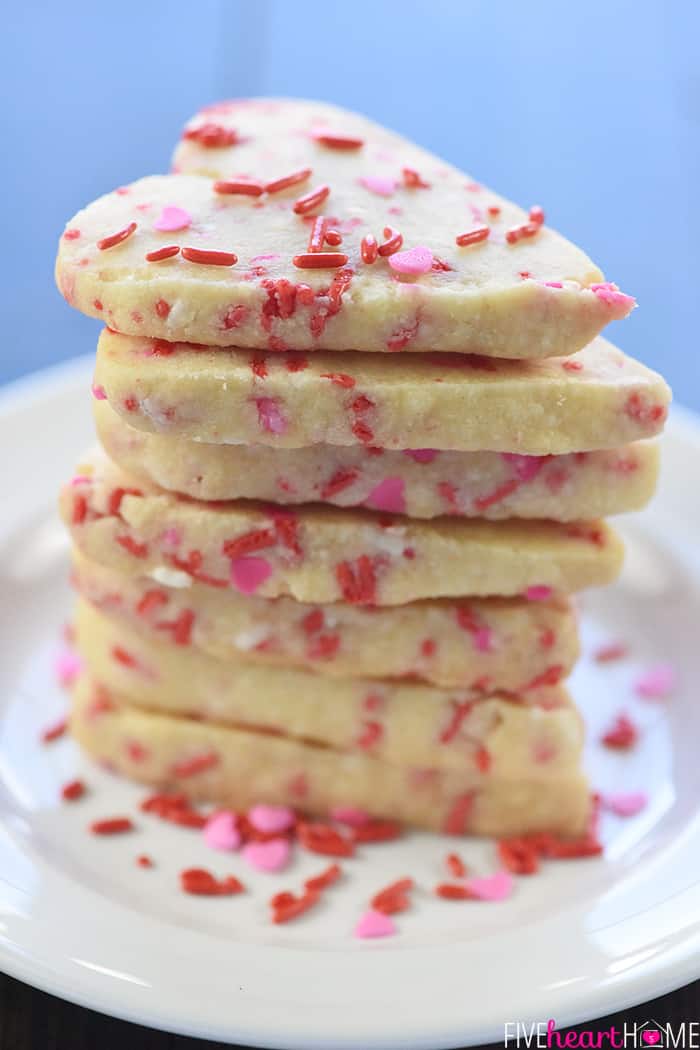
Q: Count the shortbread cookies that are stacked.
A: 7